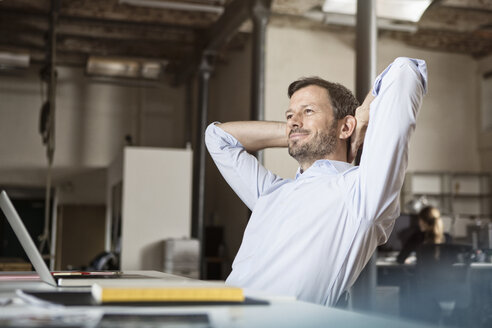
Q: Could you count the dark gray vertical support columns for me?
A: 3